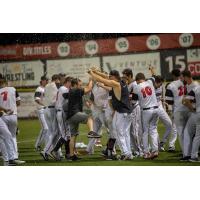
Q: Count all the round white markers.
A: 5